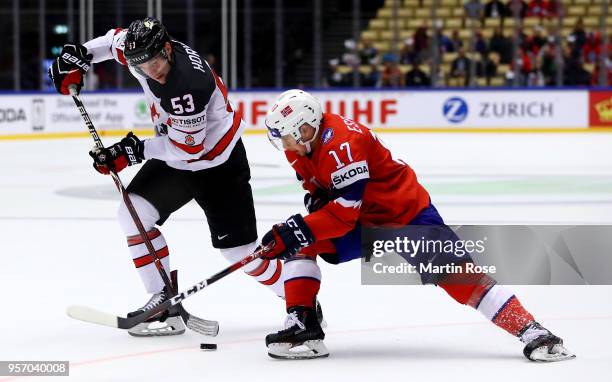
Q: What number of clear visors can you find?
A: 2